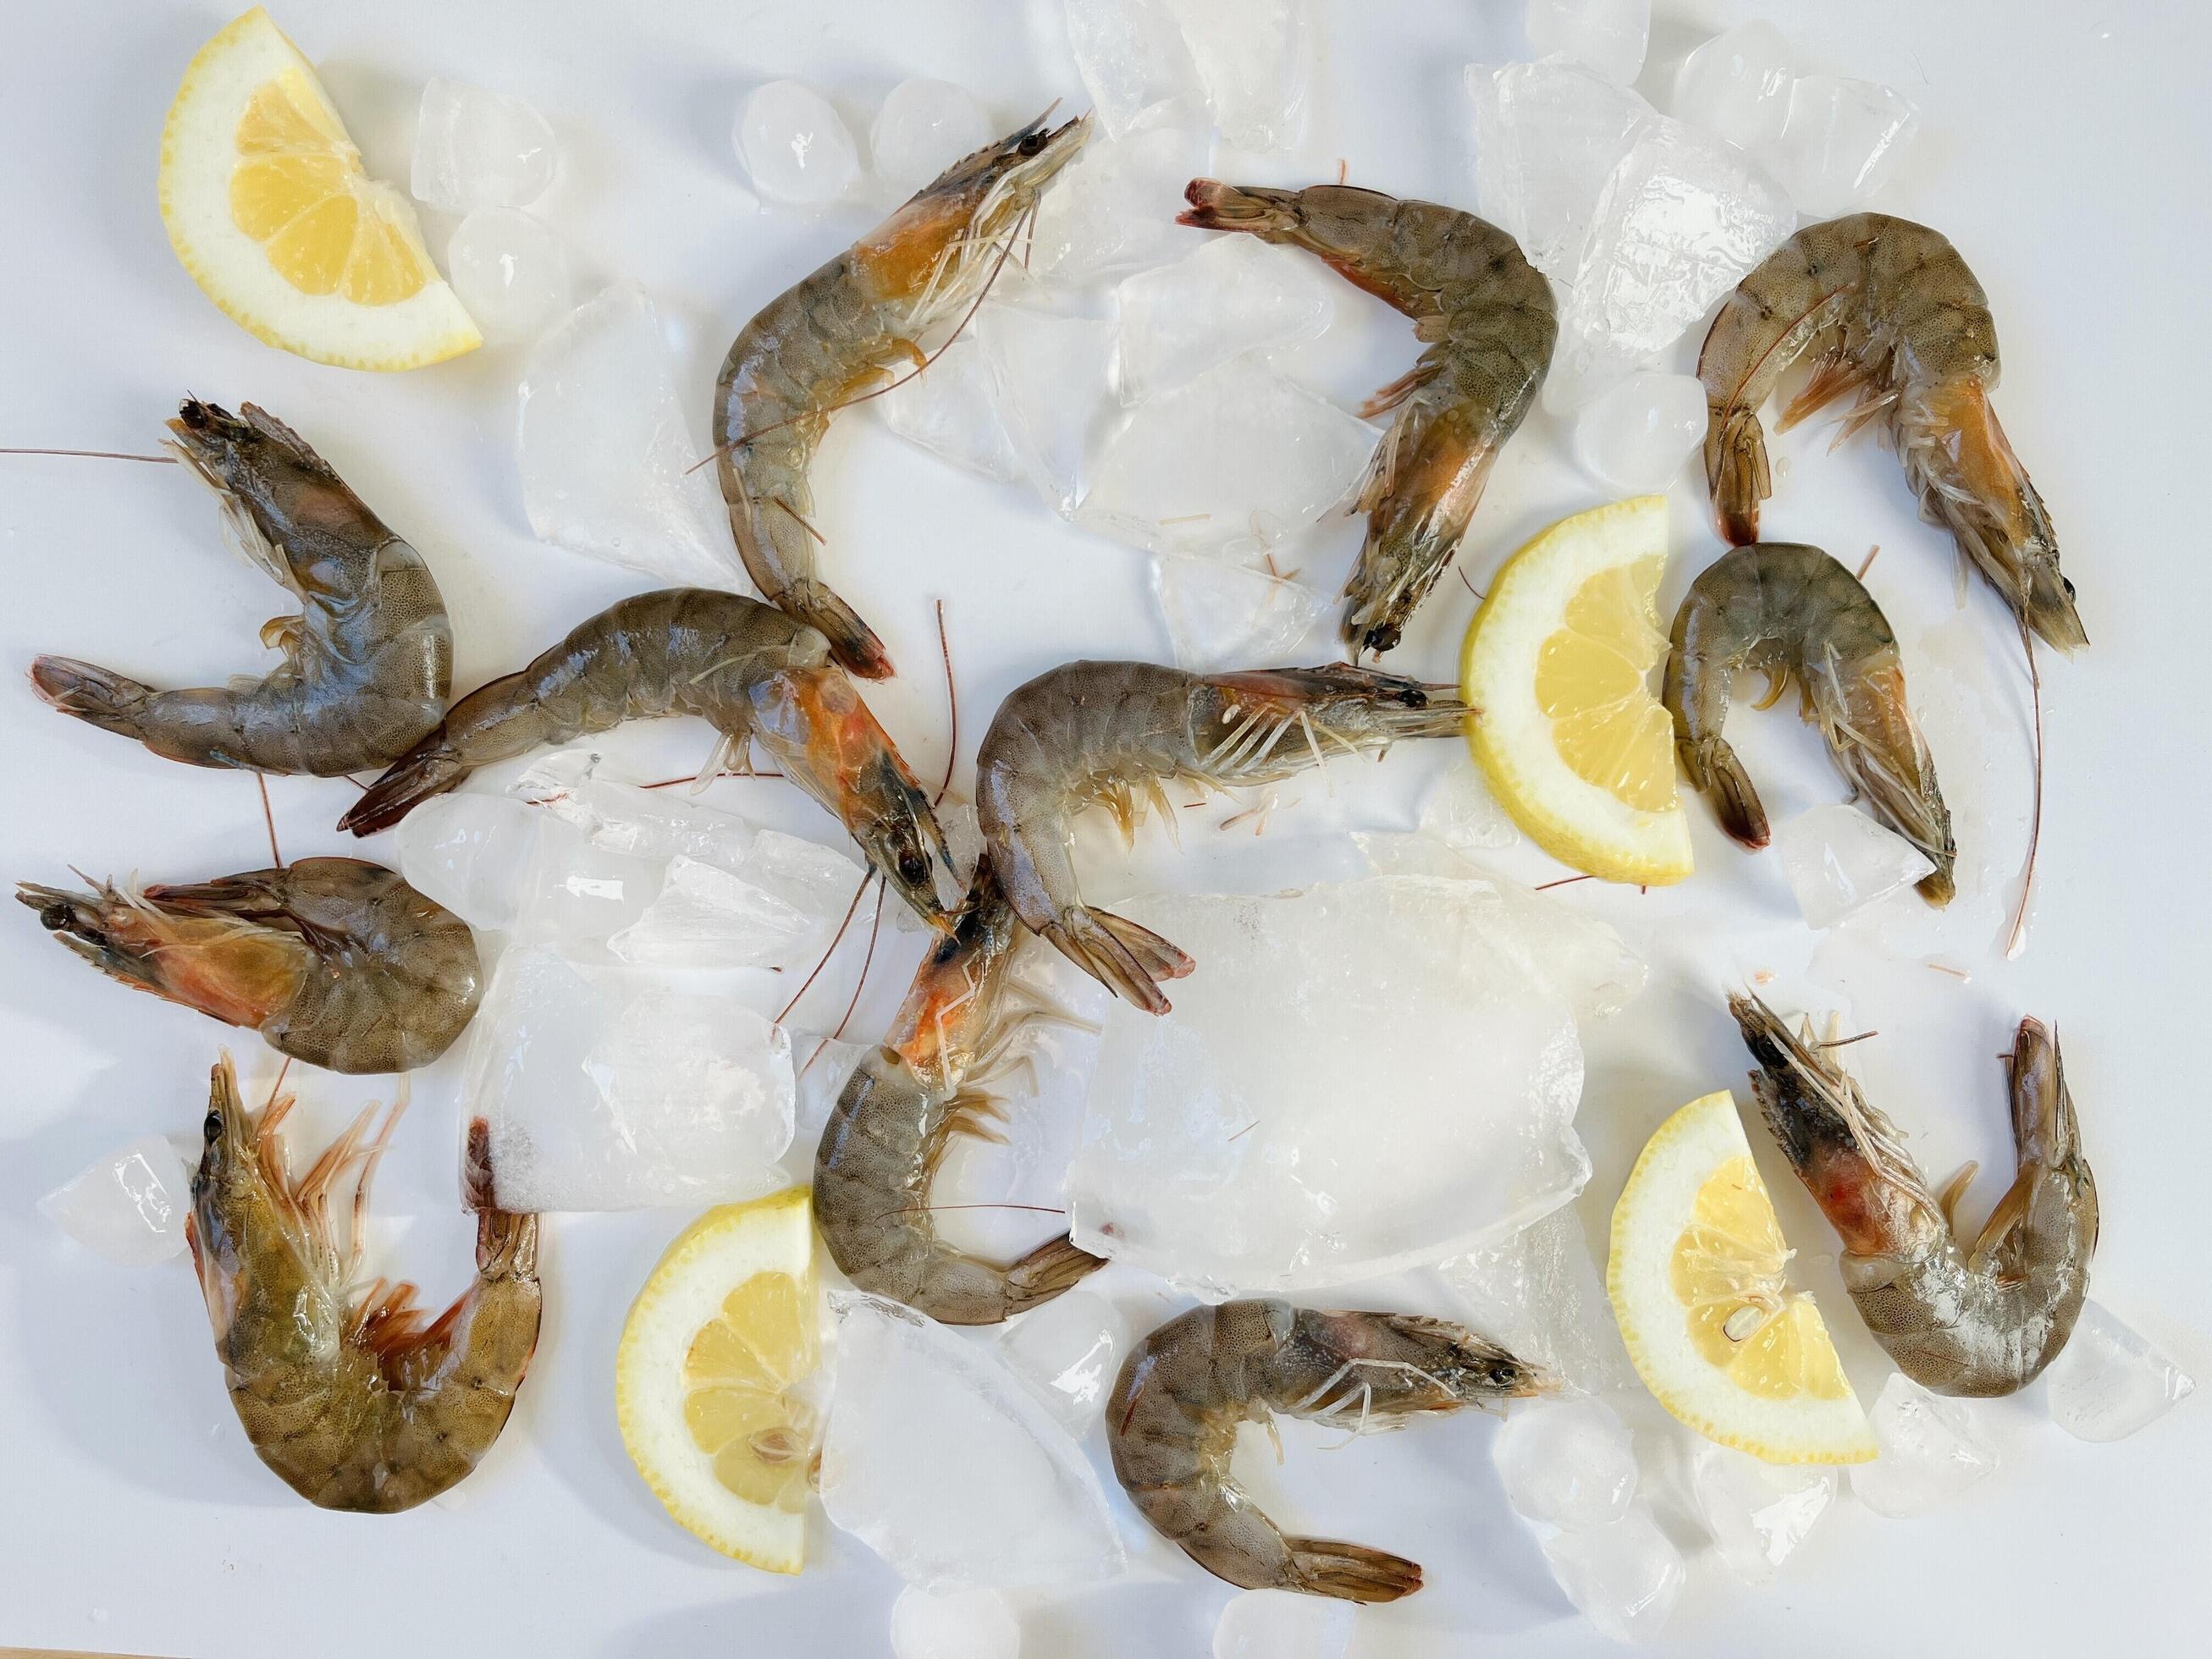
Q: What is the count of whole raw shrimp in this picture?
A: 12